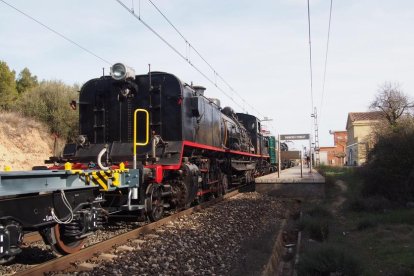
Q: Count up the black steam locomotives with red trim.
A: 1